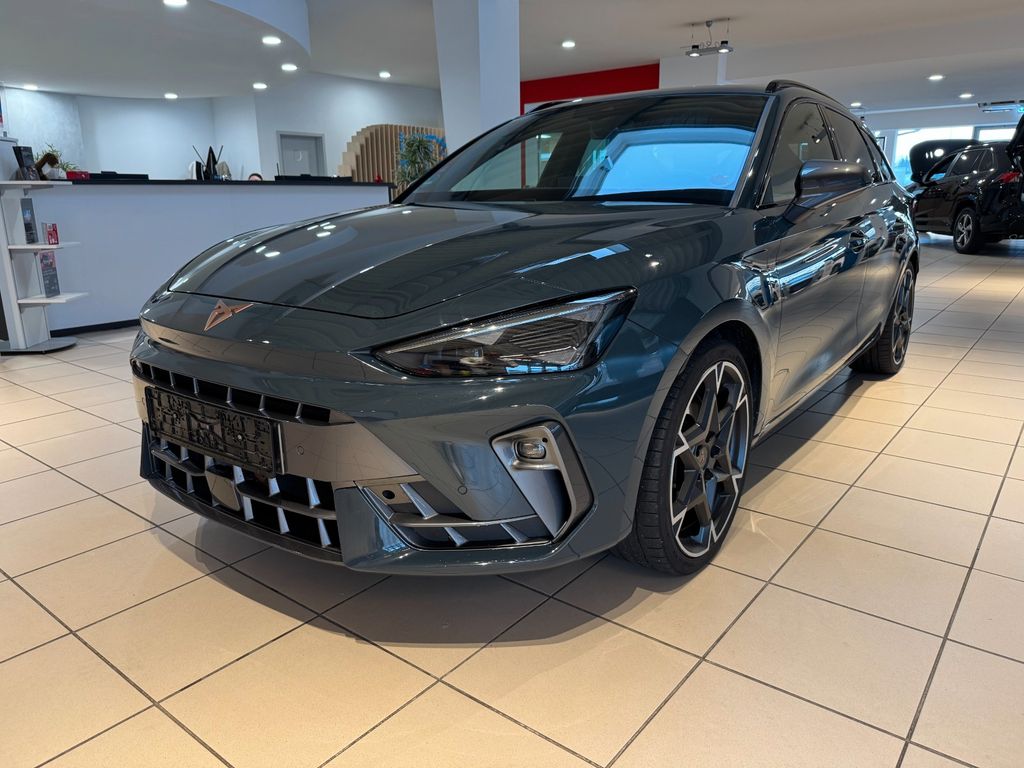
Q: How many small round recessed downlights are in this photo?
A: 11